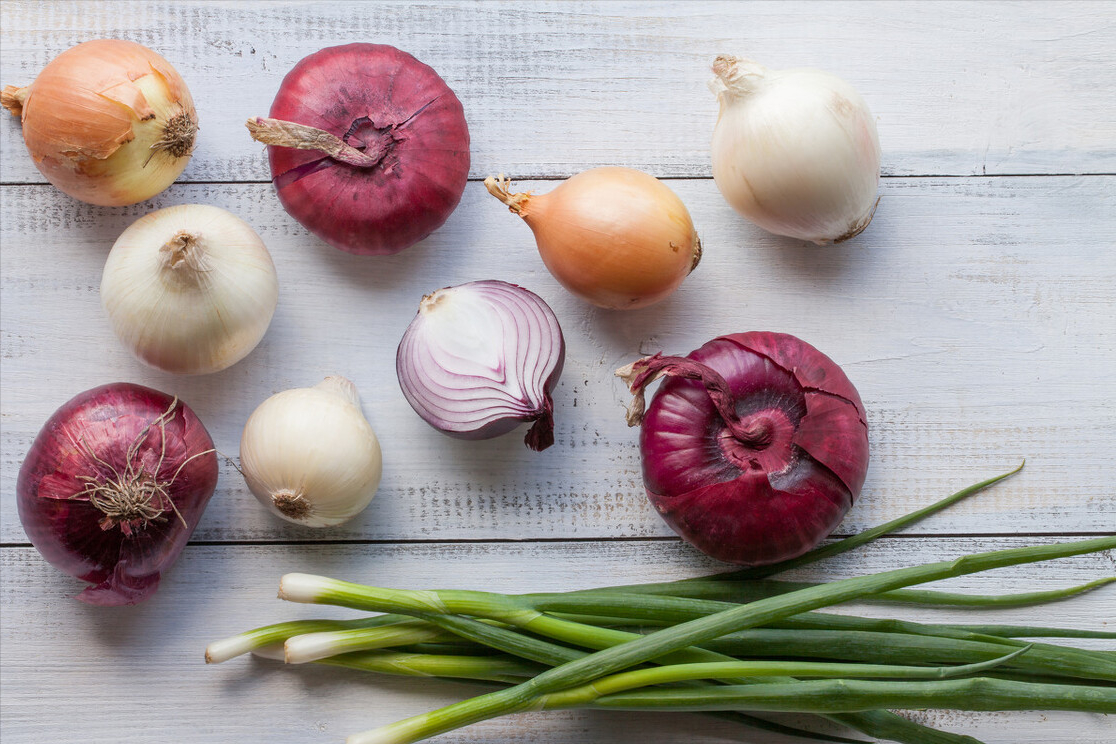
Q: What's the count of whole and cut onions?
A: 9